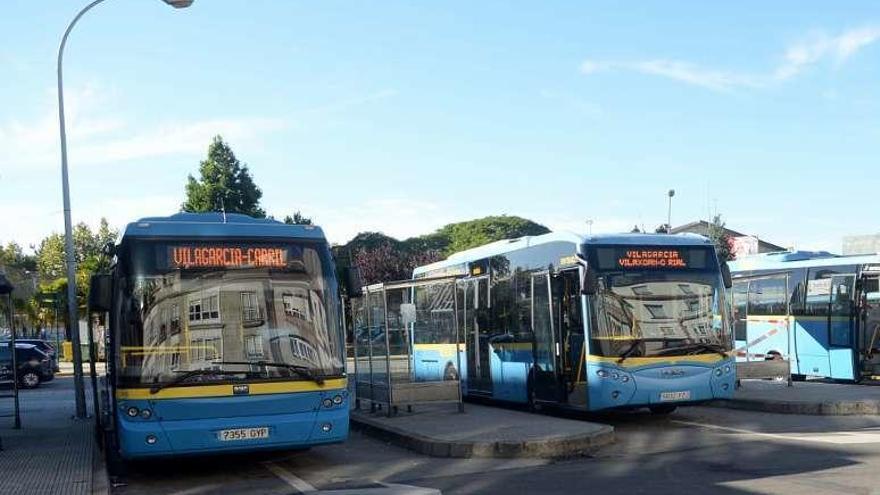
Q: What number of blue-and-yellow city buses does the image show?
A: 3